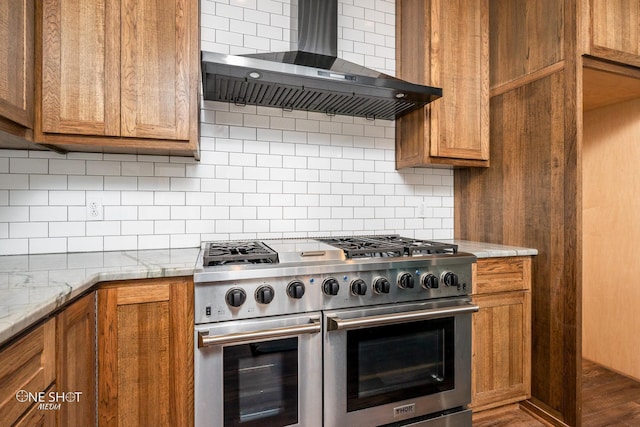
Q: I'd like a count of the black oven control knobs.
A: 9